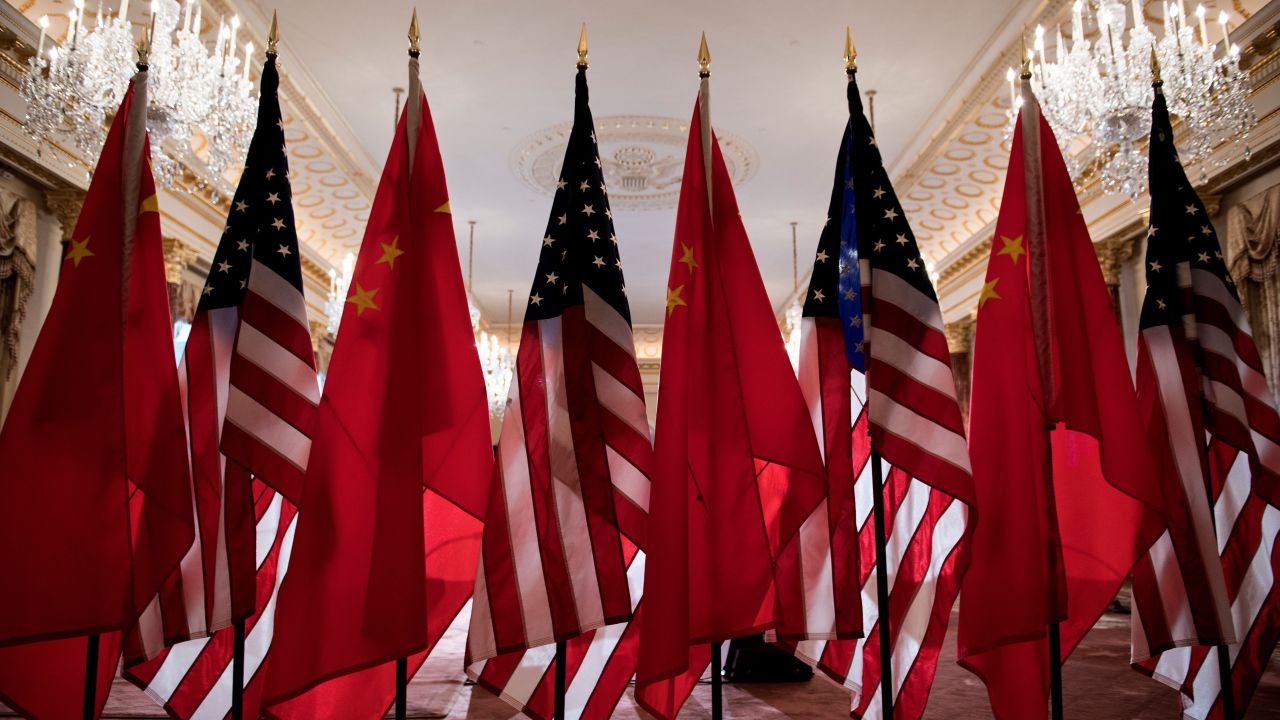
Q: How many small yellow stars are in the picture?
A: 7